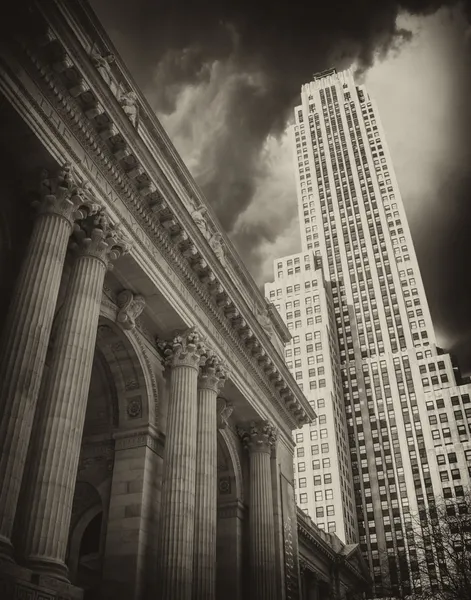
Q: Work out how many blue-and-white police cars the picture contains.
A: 0